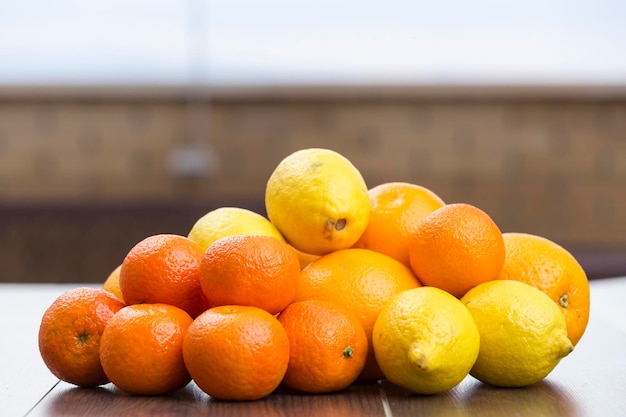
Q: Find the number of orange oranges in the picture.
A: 11